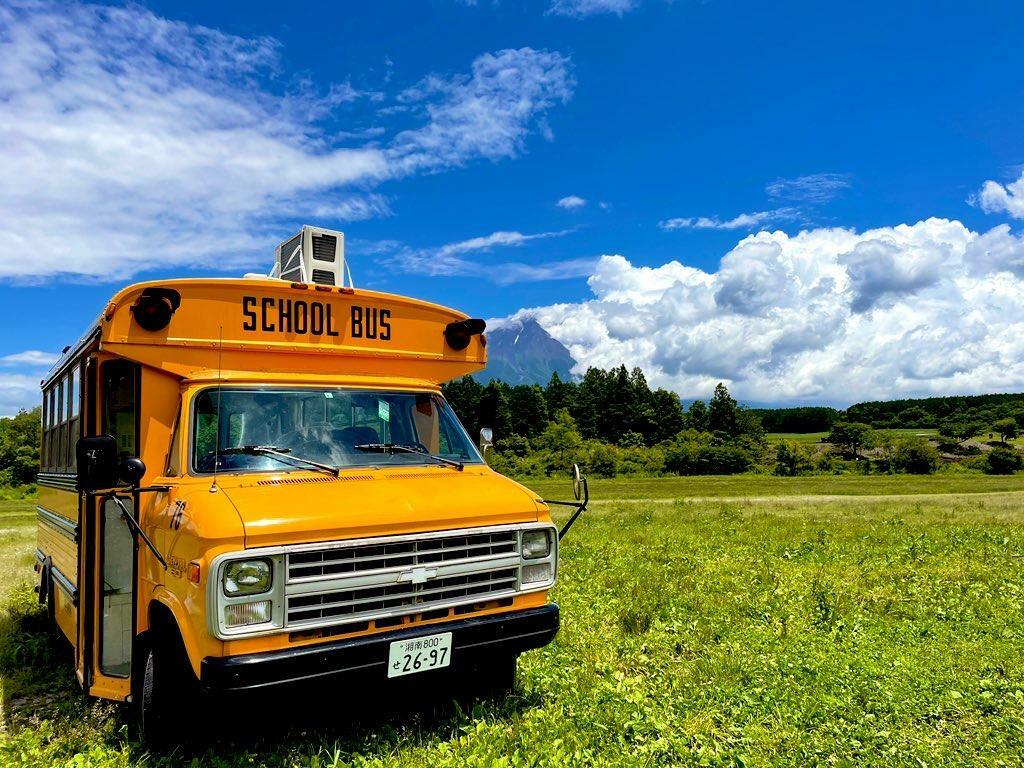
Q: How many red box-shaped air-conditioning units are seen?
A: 0